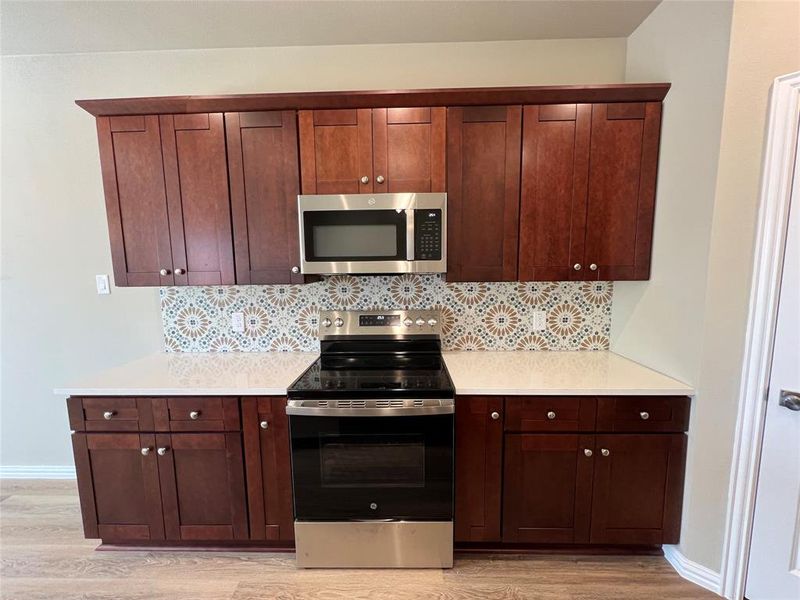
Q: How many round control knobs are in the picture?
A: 5